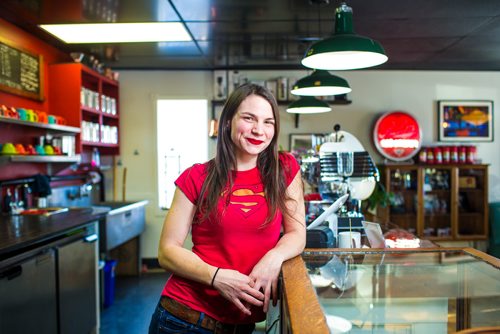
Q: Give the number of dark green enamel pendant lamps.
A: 3